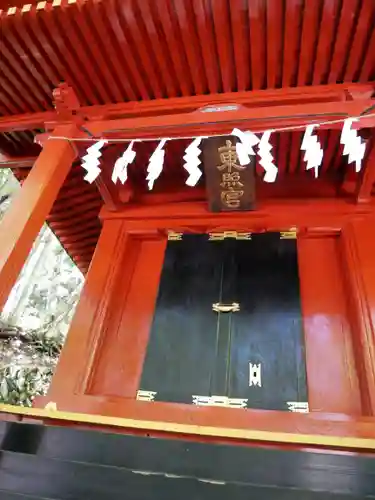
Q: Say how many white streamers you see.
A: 8